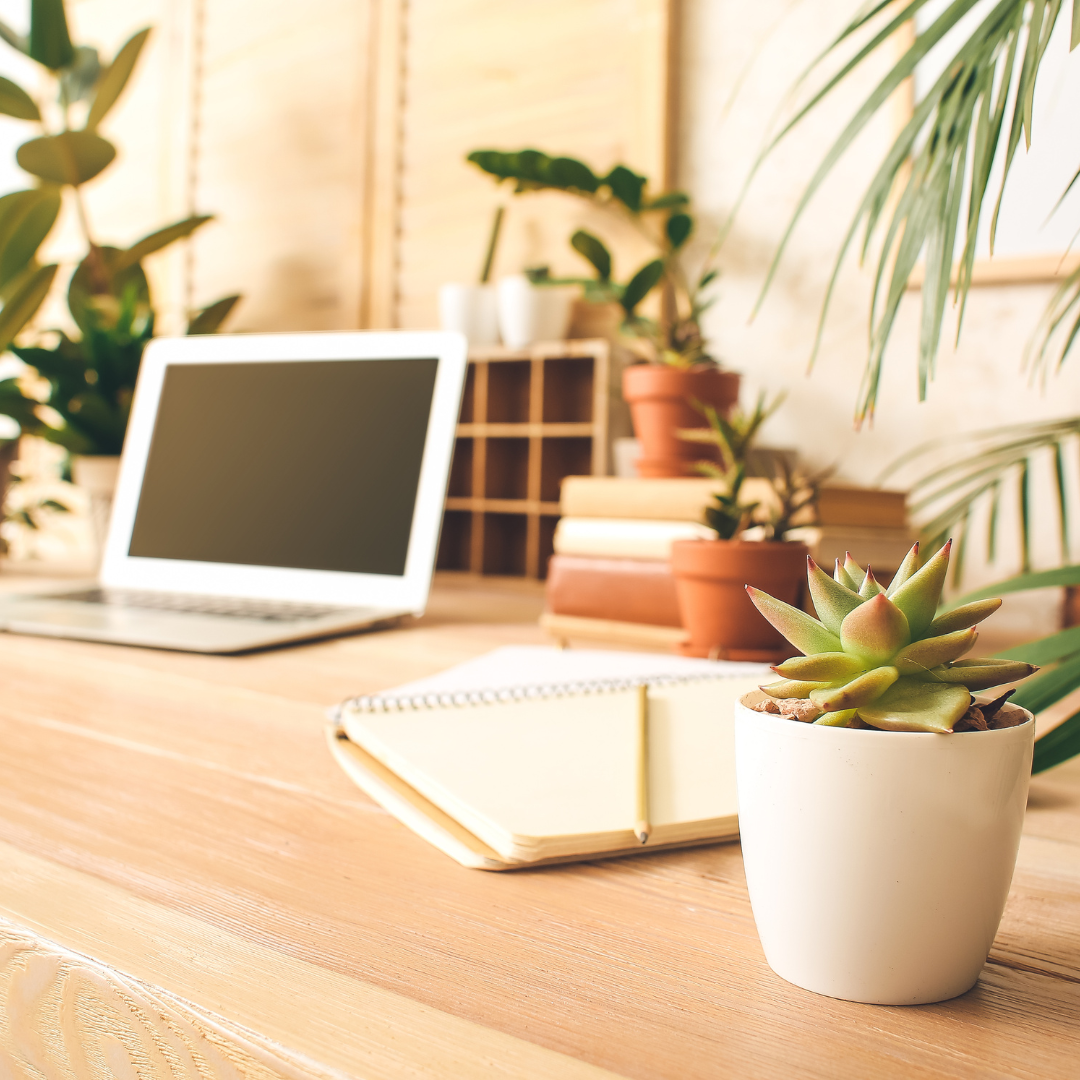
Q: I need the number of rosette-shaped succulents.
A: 1